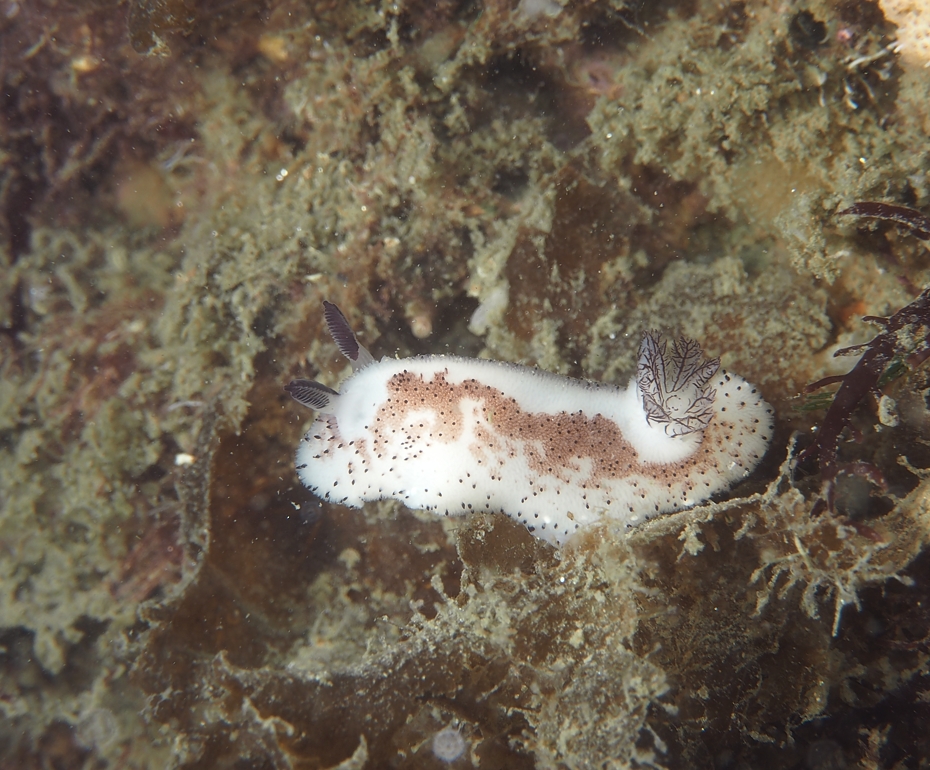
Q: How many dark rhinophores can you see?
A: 2